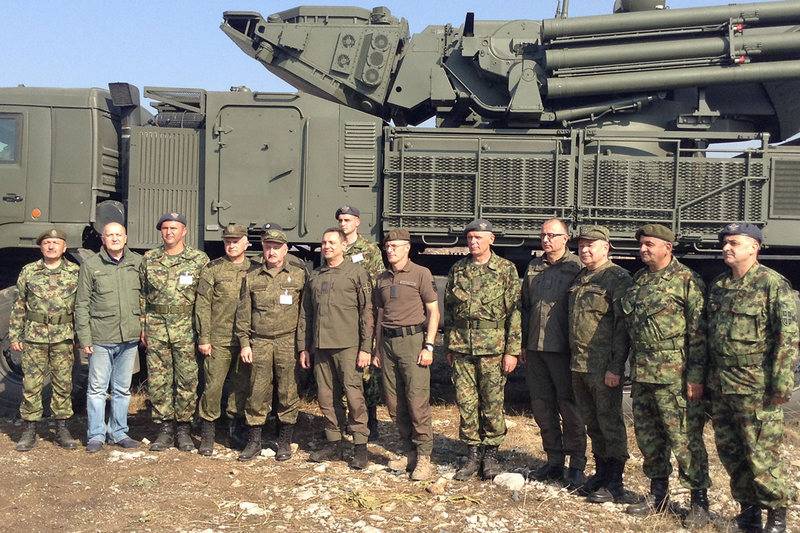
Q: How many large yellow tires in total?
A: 0